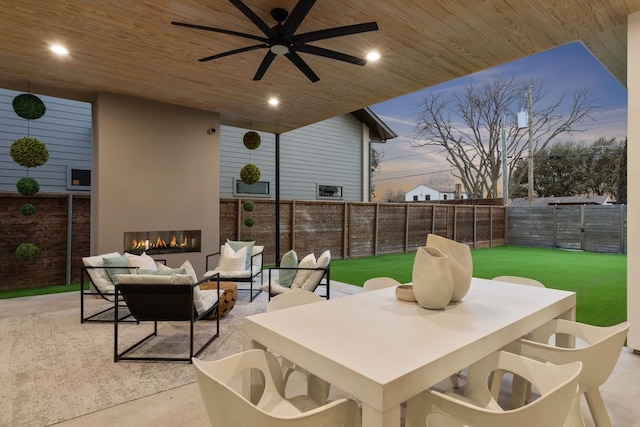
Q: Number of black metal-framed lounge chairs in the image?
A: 4